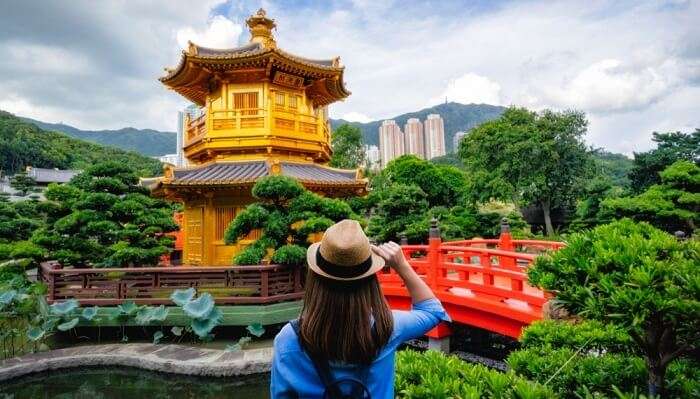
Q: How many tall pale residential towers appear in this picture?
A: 3